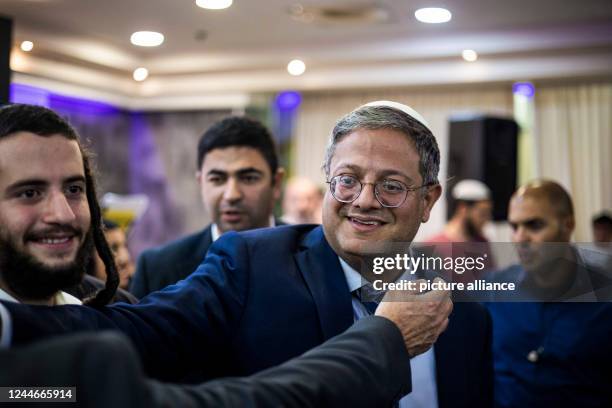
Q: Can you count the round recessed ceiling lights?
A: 7